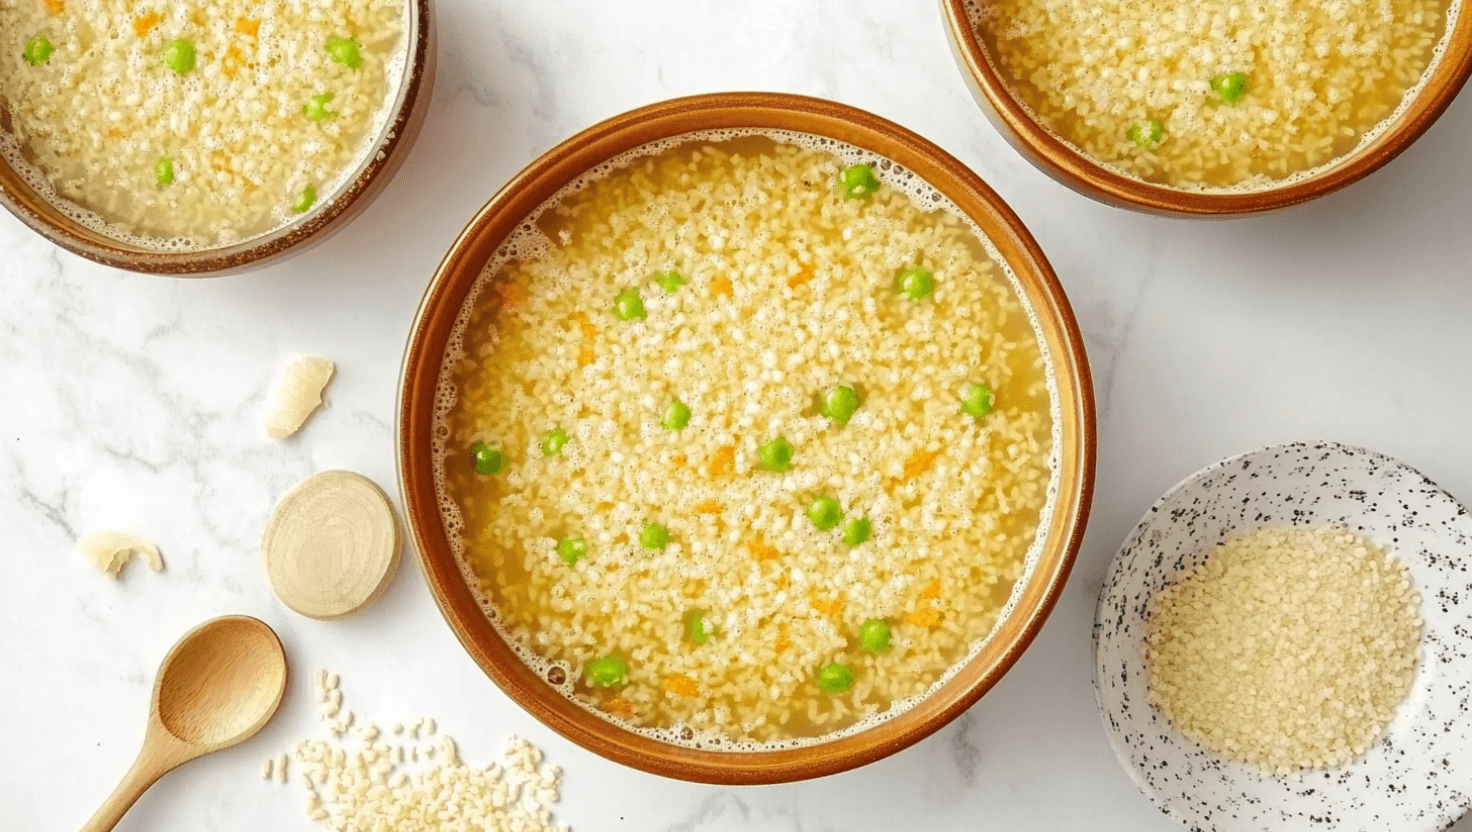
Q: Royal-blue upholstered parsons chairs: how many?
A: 0